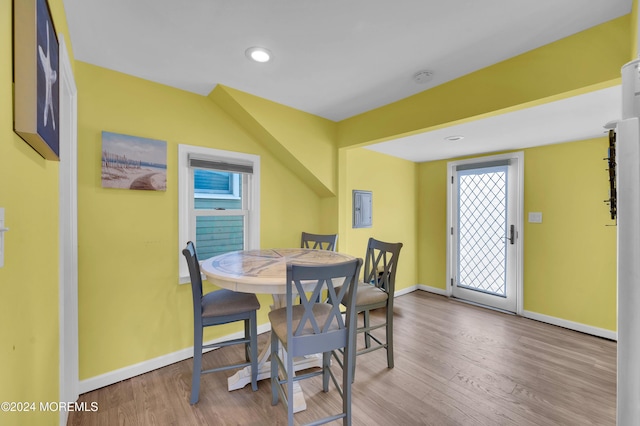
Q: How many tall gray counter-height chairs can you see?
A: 4